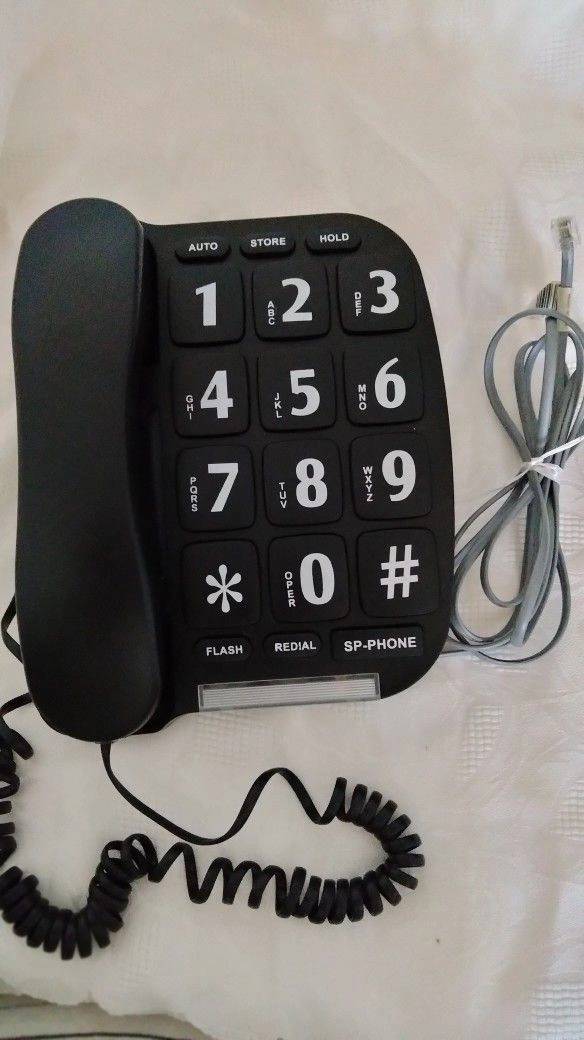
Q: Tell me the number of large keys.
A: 12